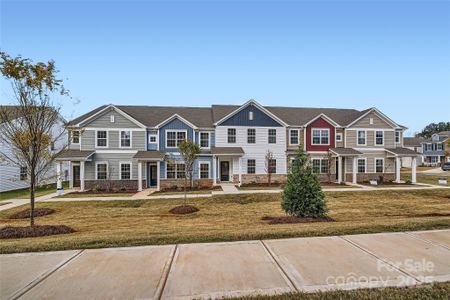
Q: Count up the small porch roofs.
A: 5